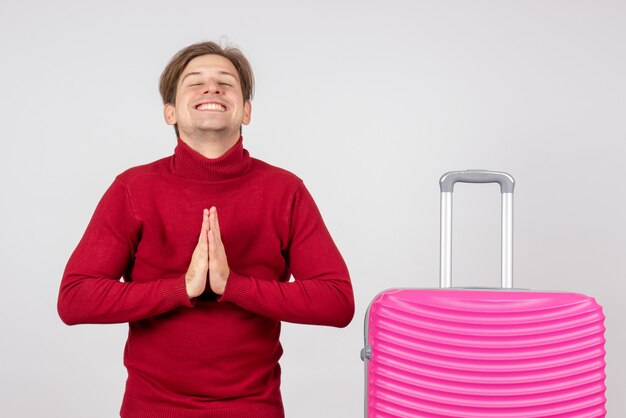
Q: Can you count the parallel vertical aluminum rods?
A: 2